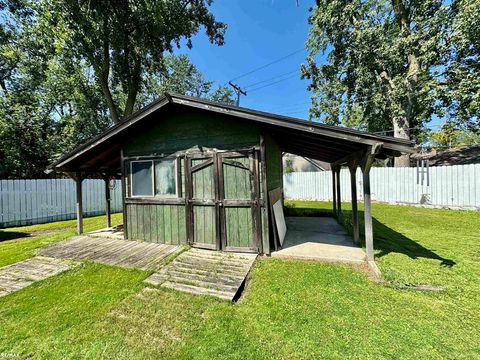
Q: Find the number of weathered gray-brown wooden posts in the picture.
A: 6